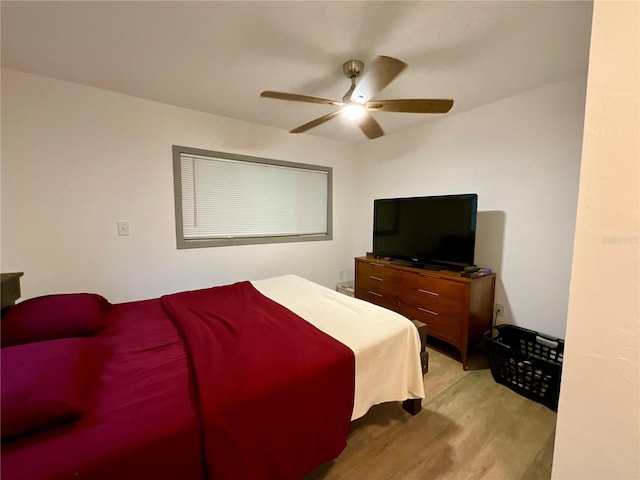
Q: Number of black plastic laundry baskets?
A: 1